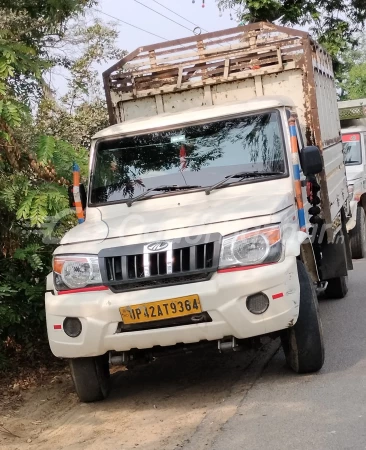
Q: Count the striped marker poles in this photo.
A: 2